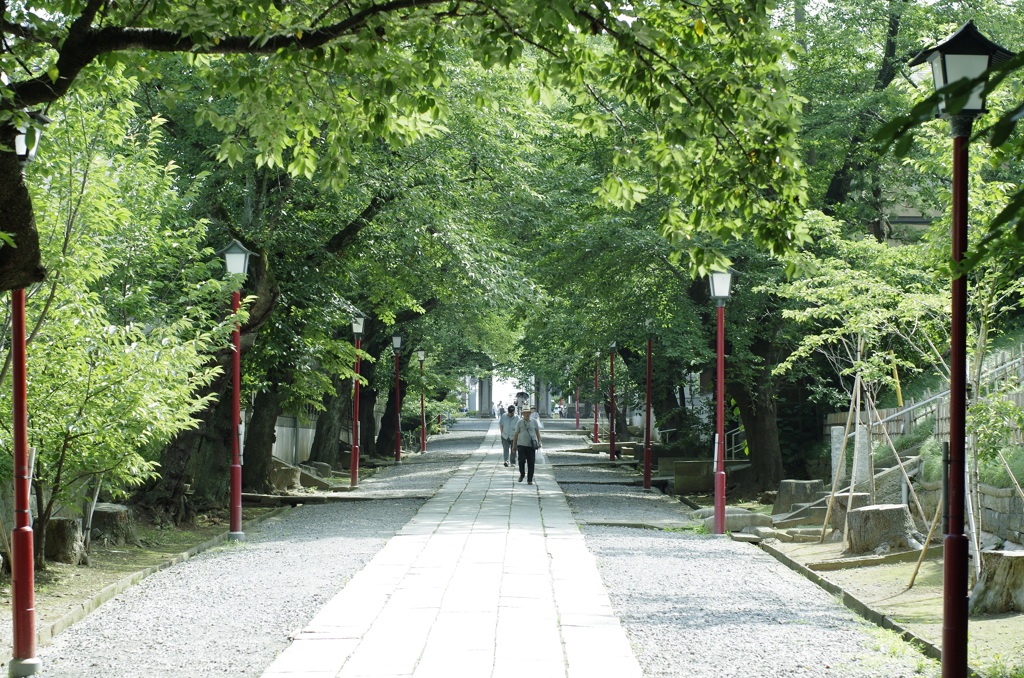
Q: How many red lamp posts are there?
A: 11